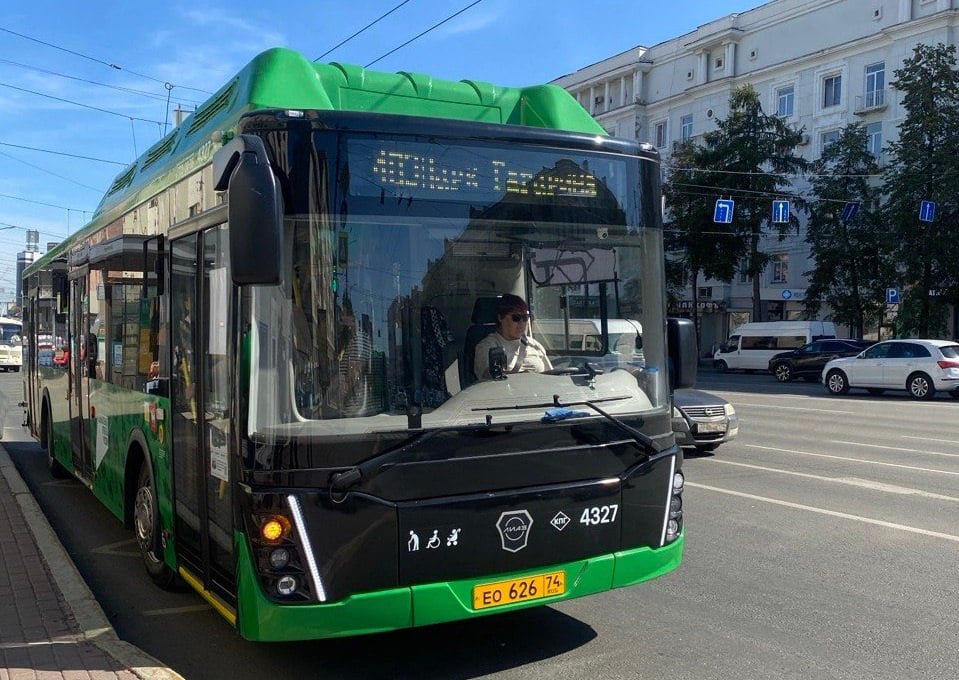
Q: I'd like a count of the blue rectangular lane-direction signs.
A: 4